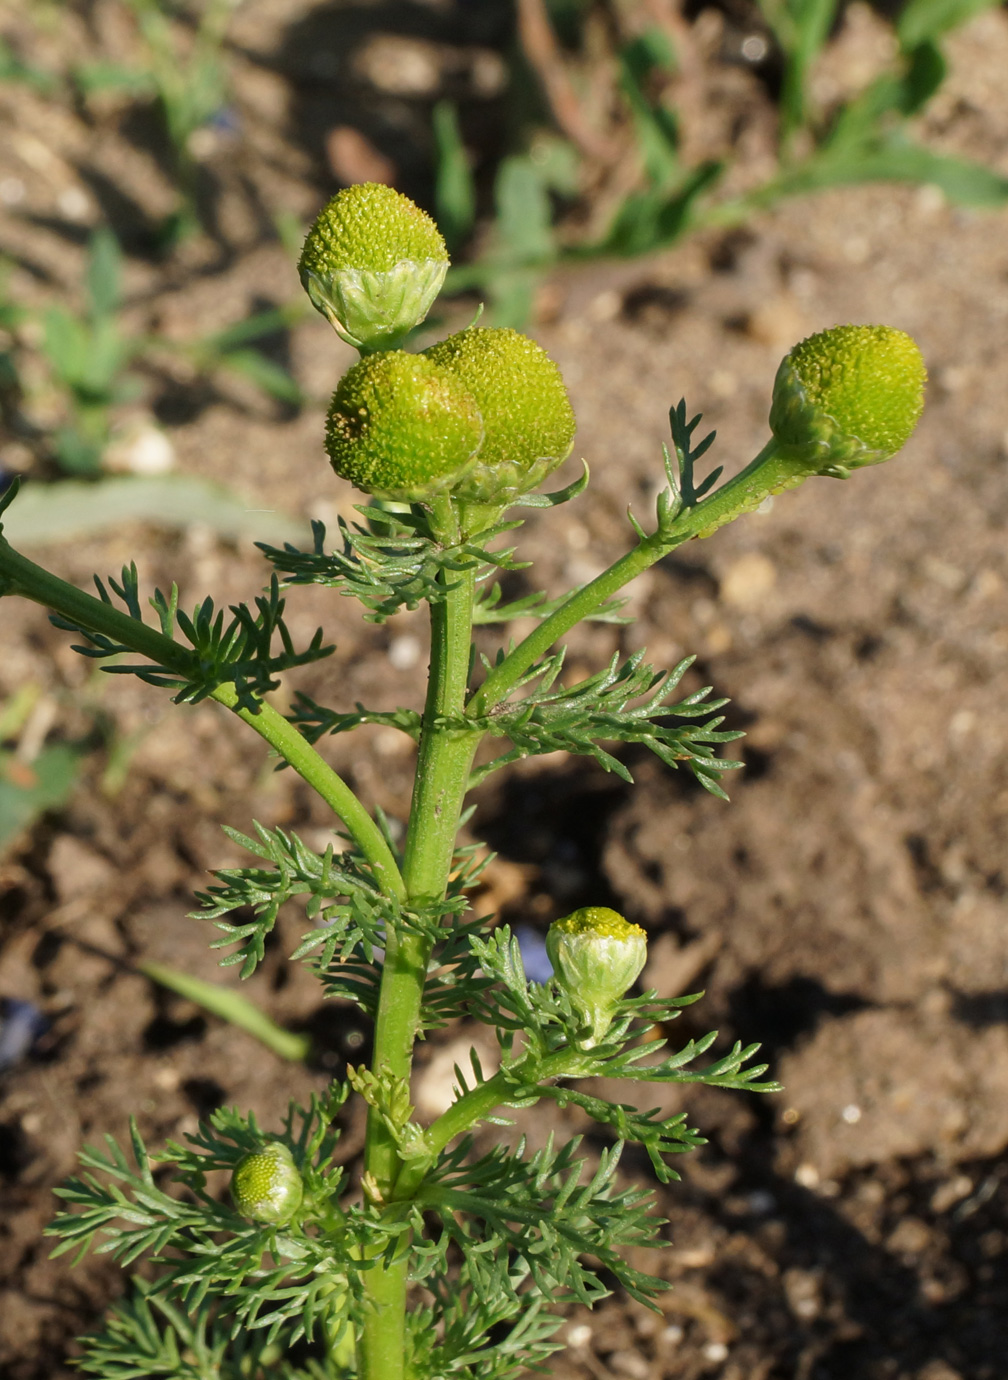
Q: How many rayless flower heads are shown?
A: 6